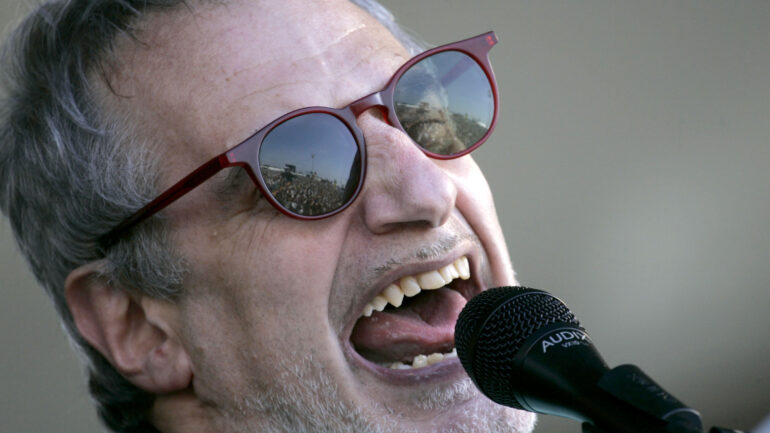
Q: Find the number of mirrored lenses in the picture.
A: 2